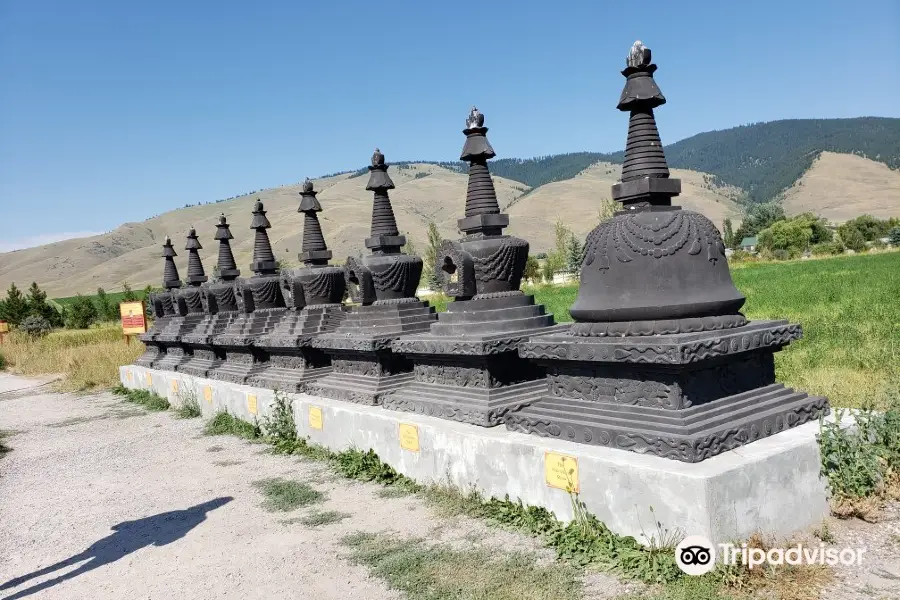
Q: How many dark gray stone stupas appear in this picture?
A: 8